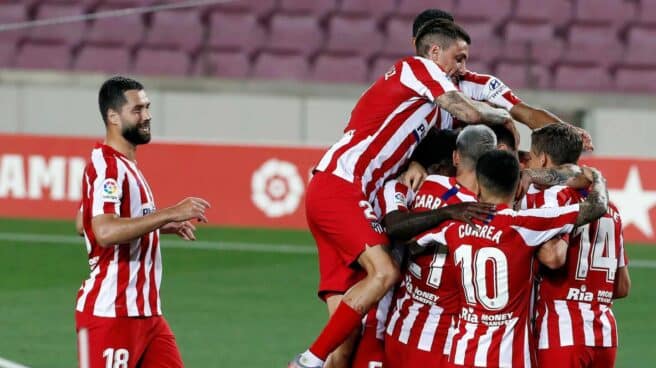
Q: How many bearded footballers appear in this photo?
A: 1